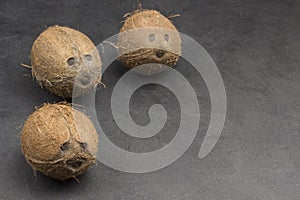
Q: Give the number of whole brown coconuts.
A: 3